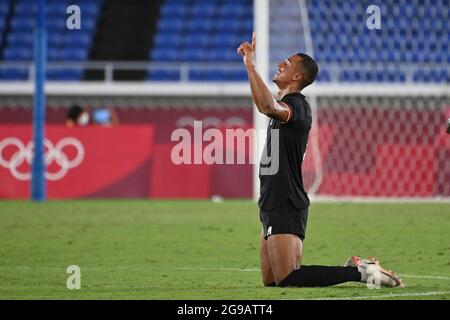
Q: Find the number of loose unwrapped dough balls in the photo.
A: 0